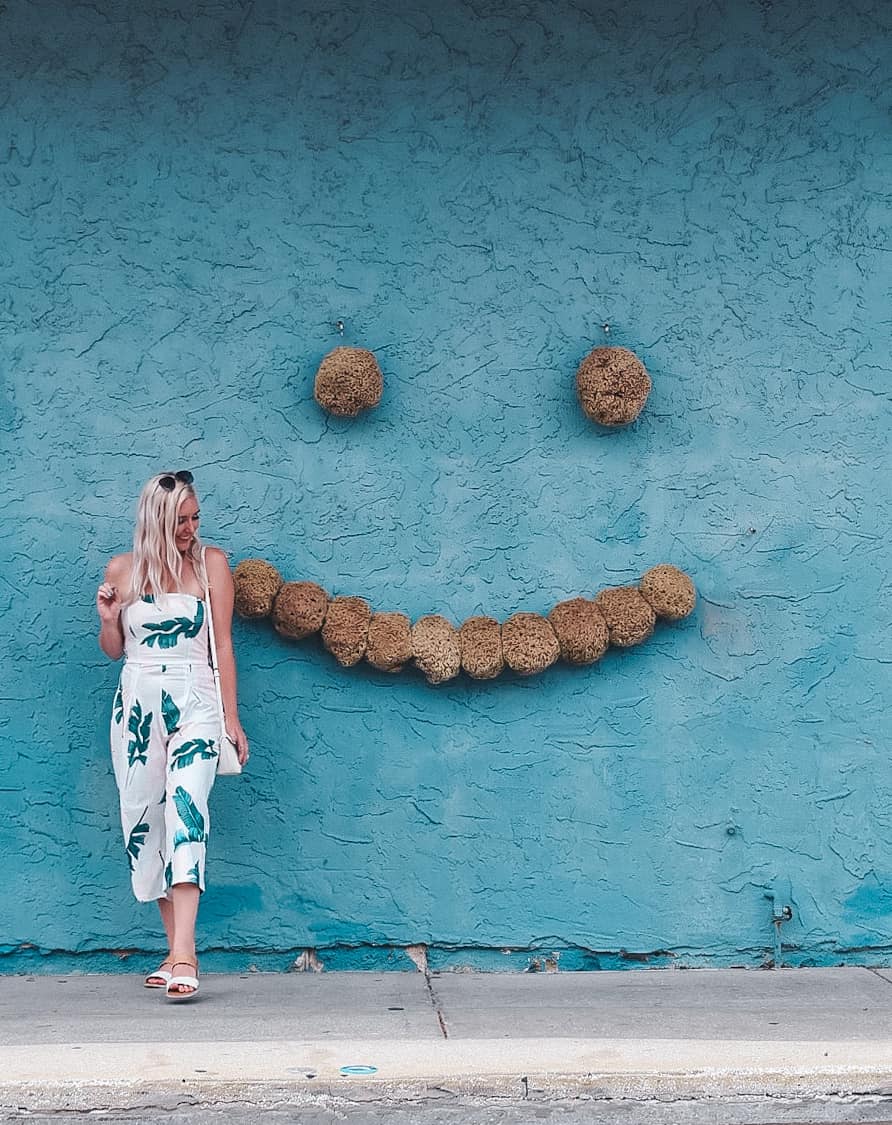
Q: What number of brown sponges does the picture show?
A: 12